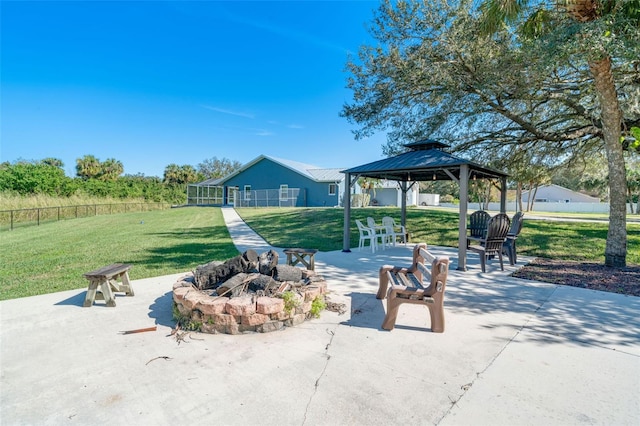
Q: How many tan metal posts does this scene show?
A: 4